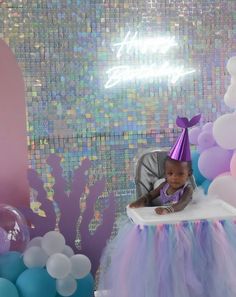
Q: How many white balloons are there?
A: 11